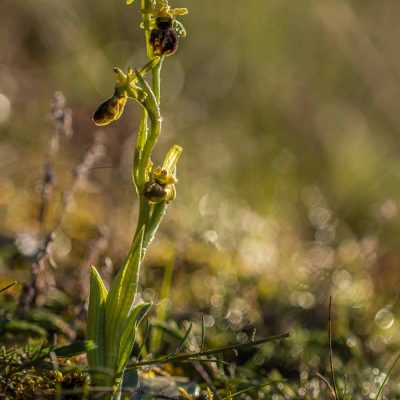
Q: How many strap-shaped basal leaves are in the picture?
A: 3